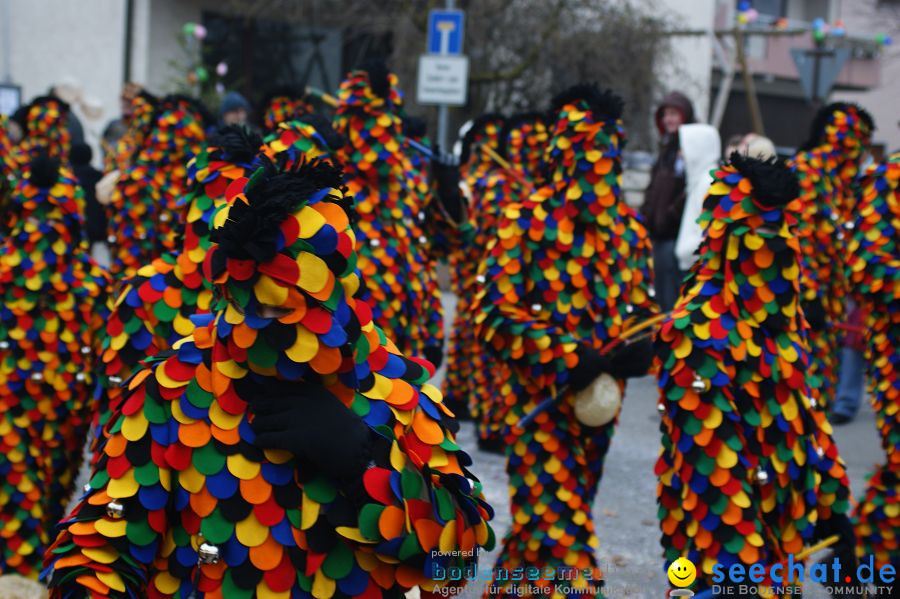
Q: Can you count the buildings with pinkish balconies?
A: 1